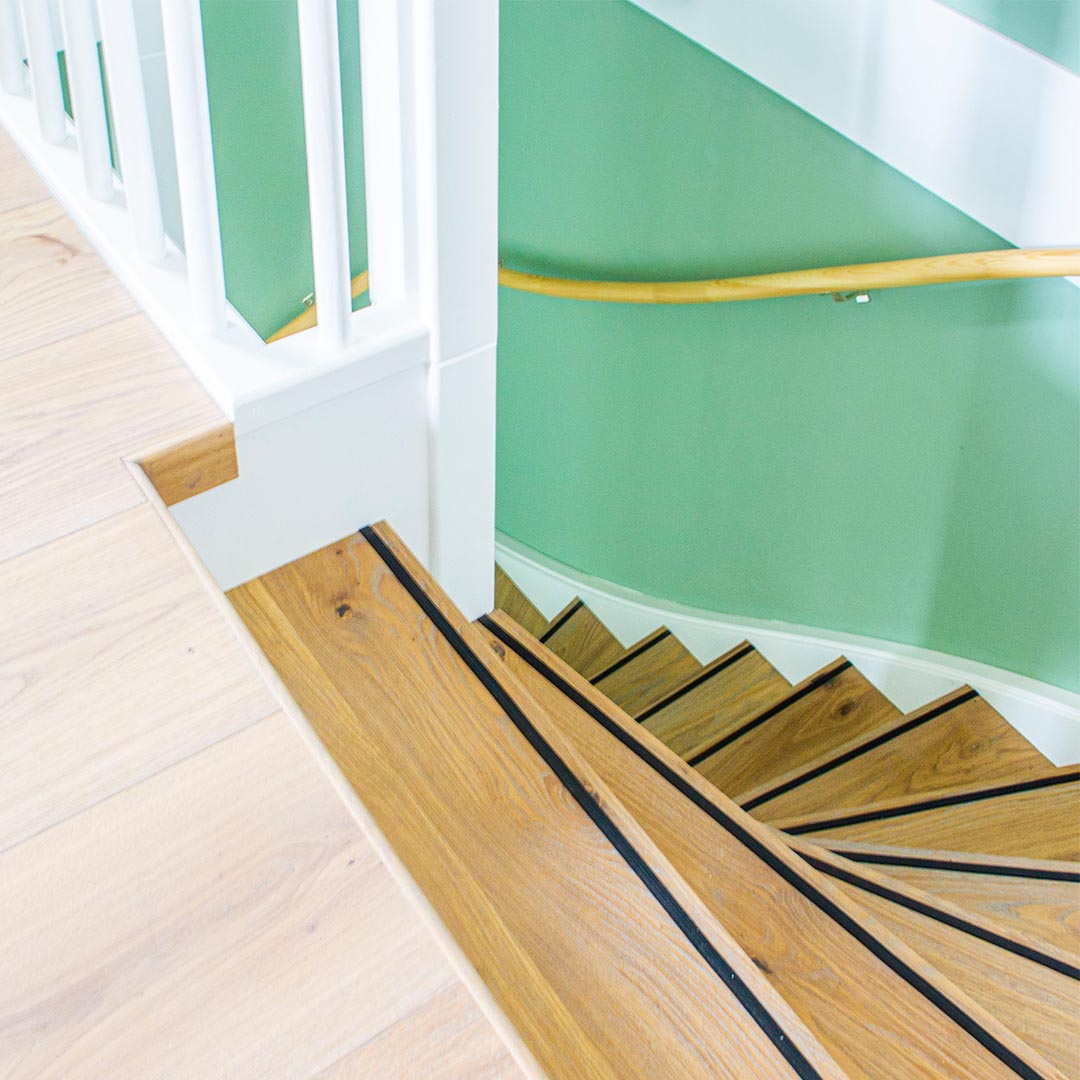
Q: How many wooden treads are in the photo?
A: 11